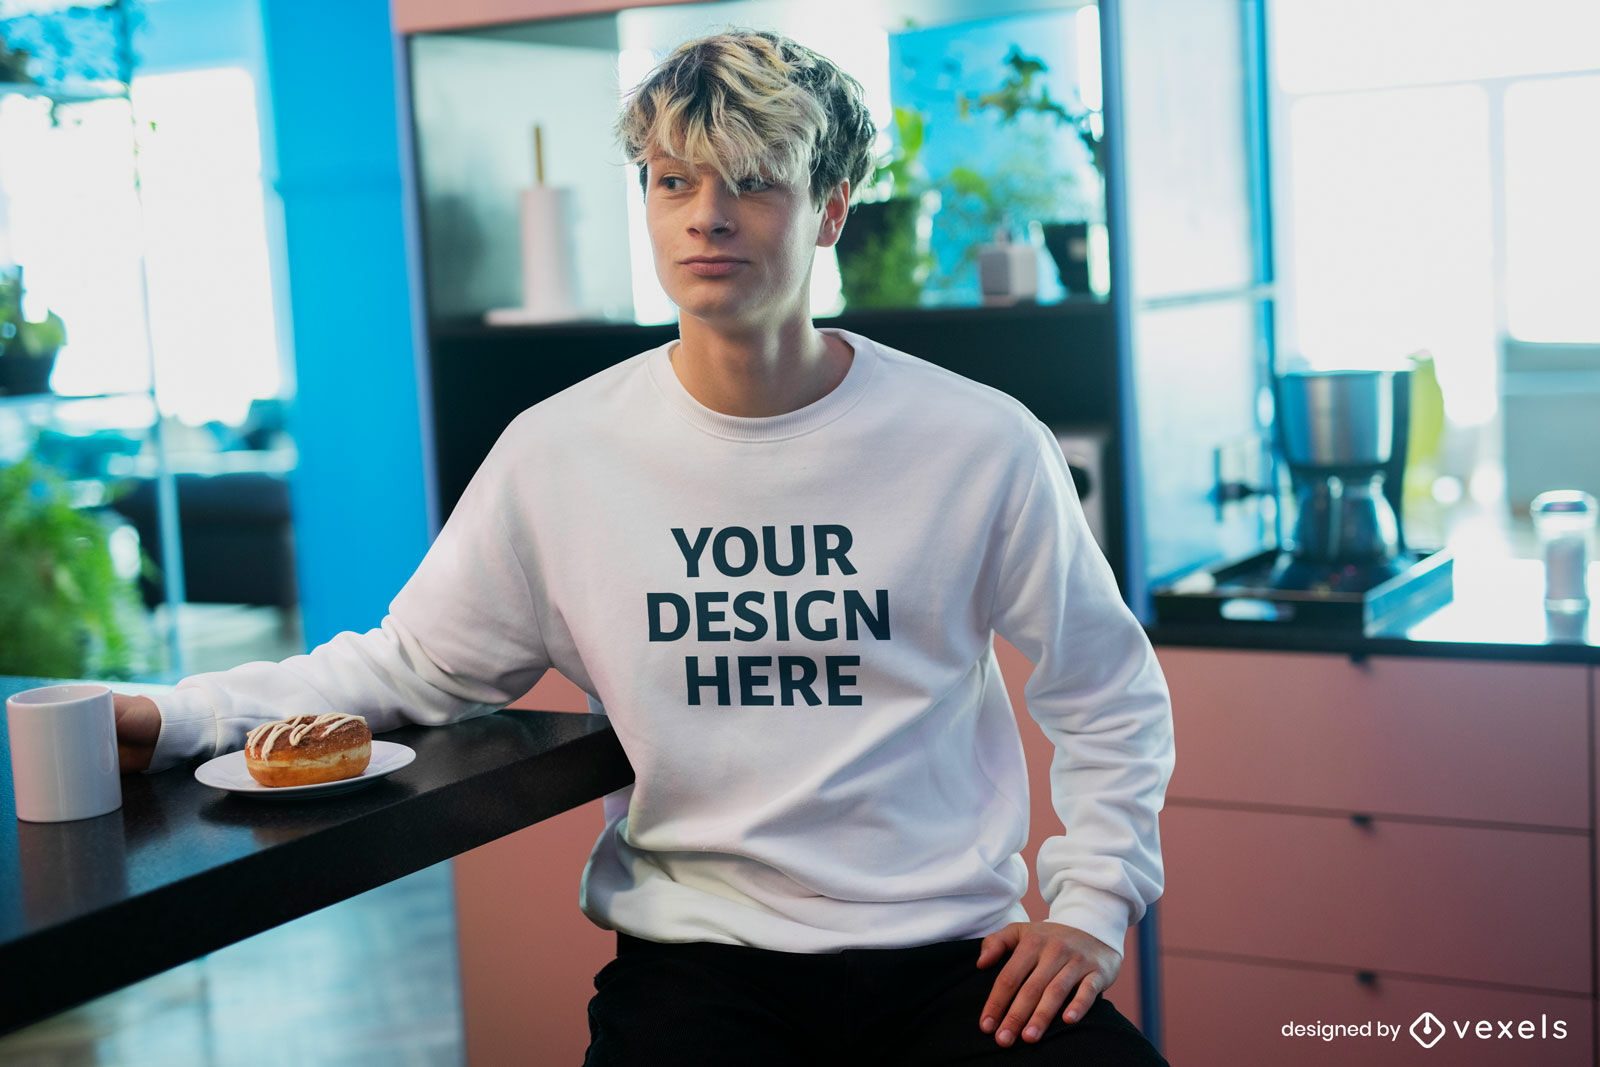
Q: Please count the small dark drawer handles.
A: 3